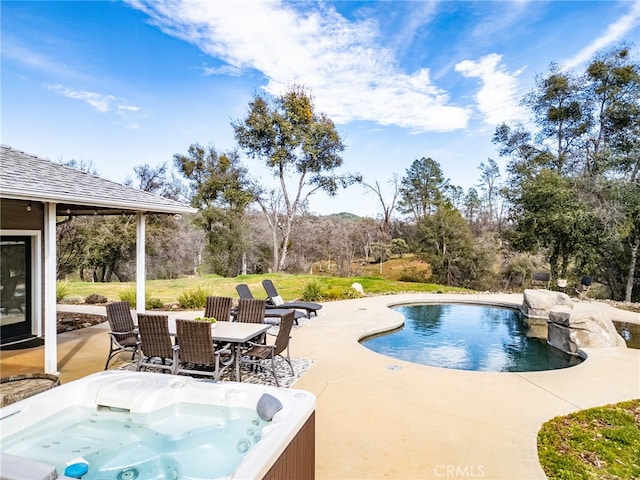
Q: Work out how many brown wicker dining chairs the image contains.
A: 6